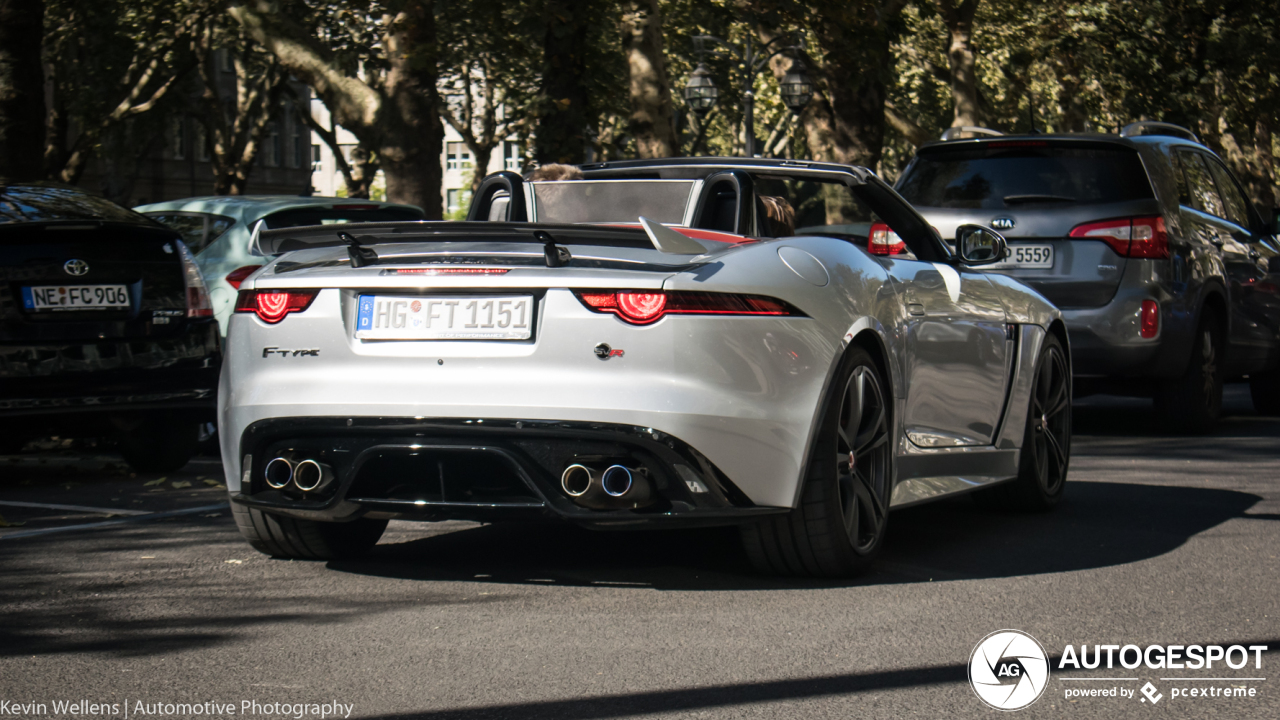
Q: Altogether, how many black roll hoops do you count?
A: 2